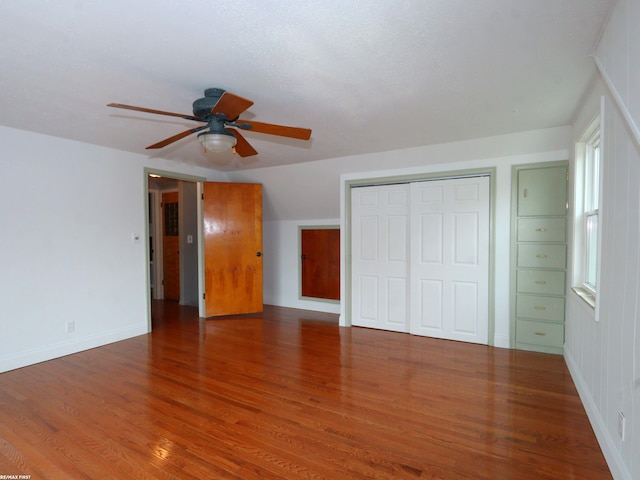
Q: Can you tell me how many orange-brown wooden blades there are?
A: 5